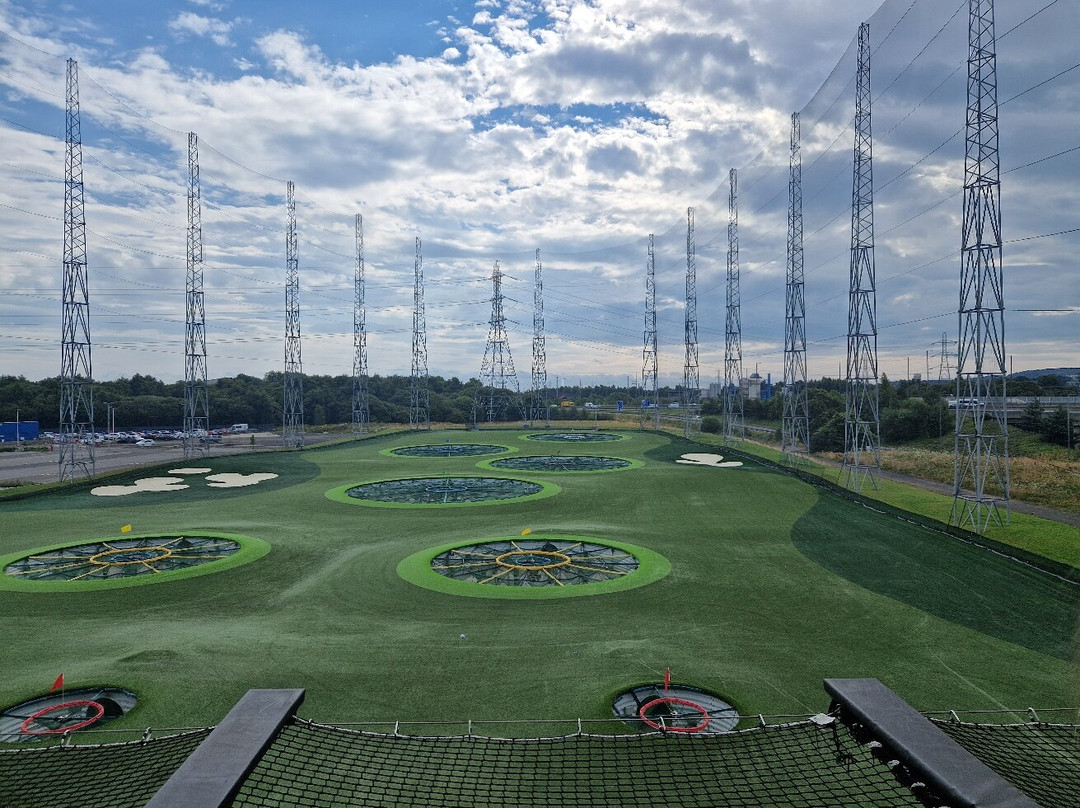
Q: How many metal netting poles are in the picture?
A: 12